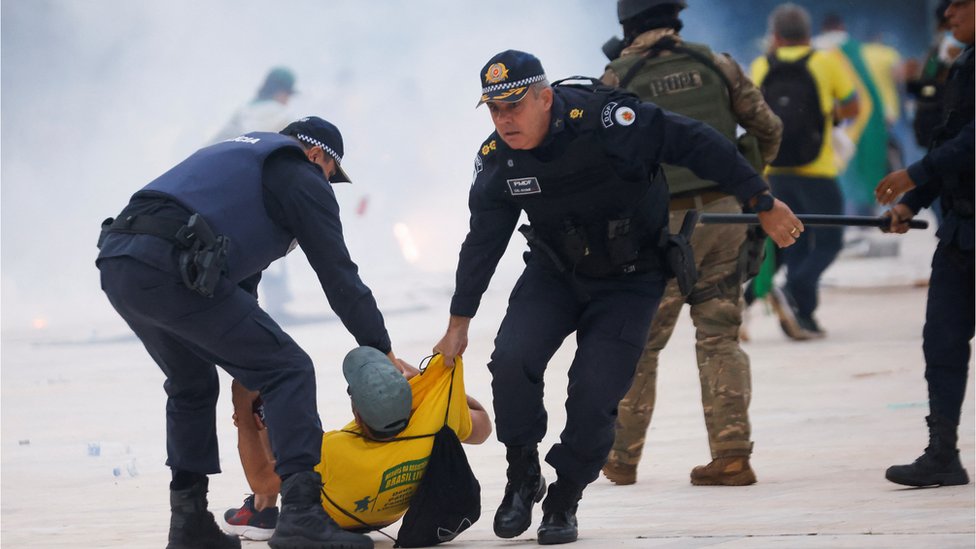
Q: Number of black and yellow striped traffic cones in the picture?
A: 0